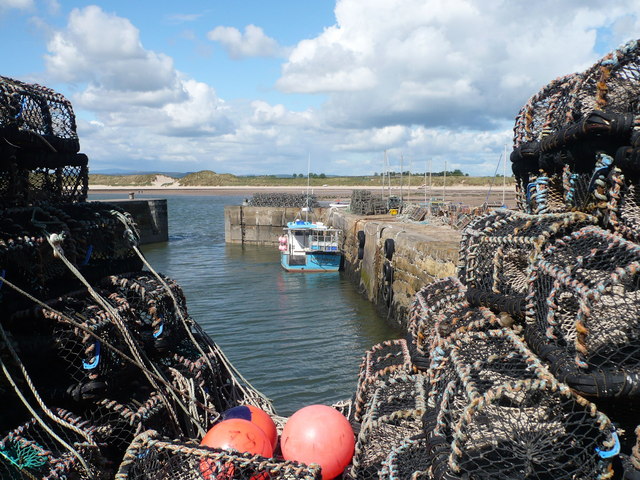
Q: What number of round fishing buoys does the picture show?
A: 3